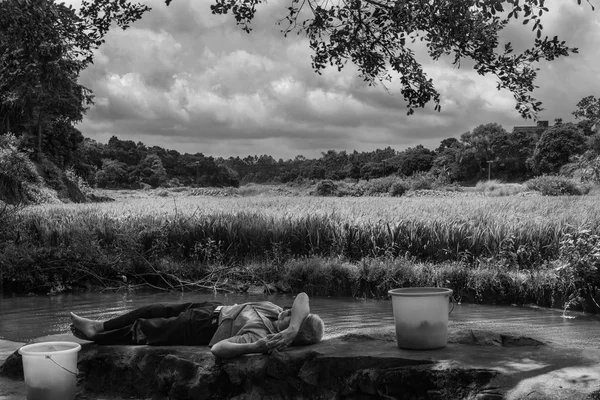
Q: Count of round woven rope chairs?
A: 0